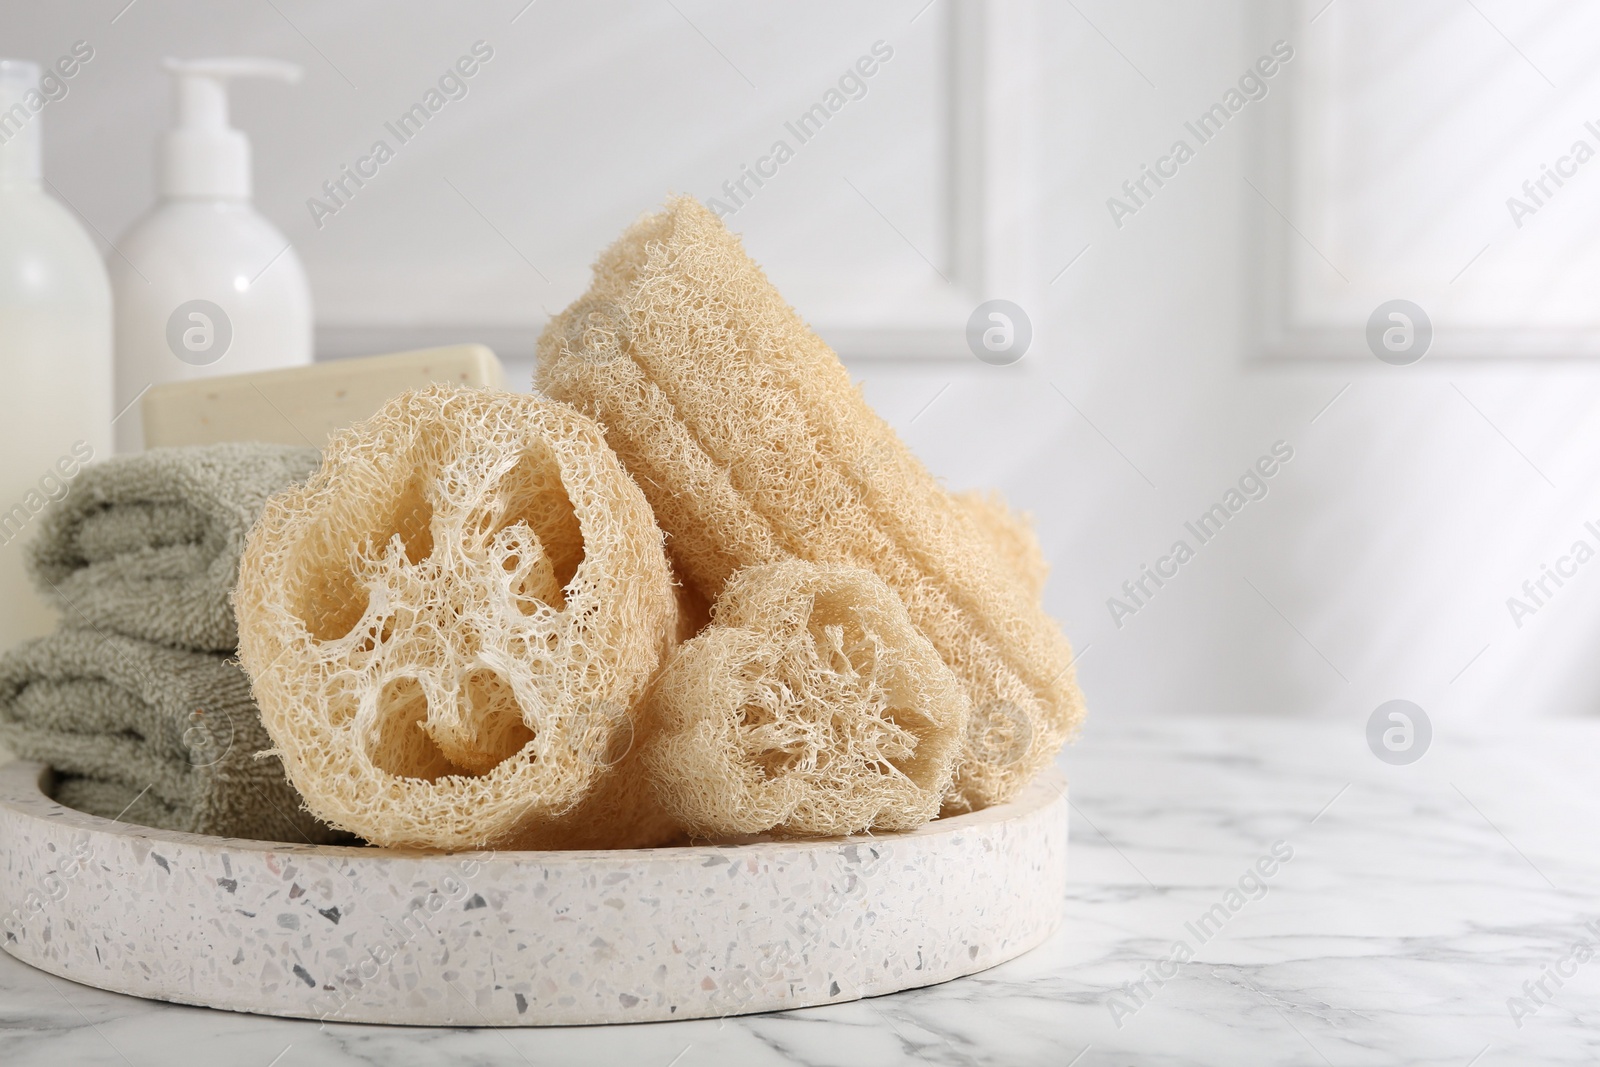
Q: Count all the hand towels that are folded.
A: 2